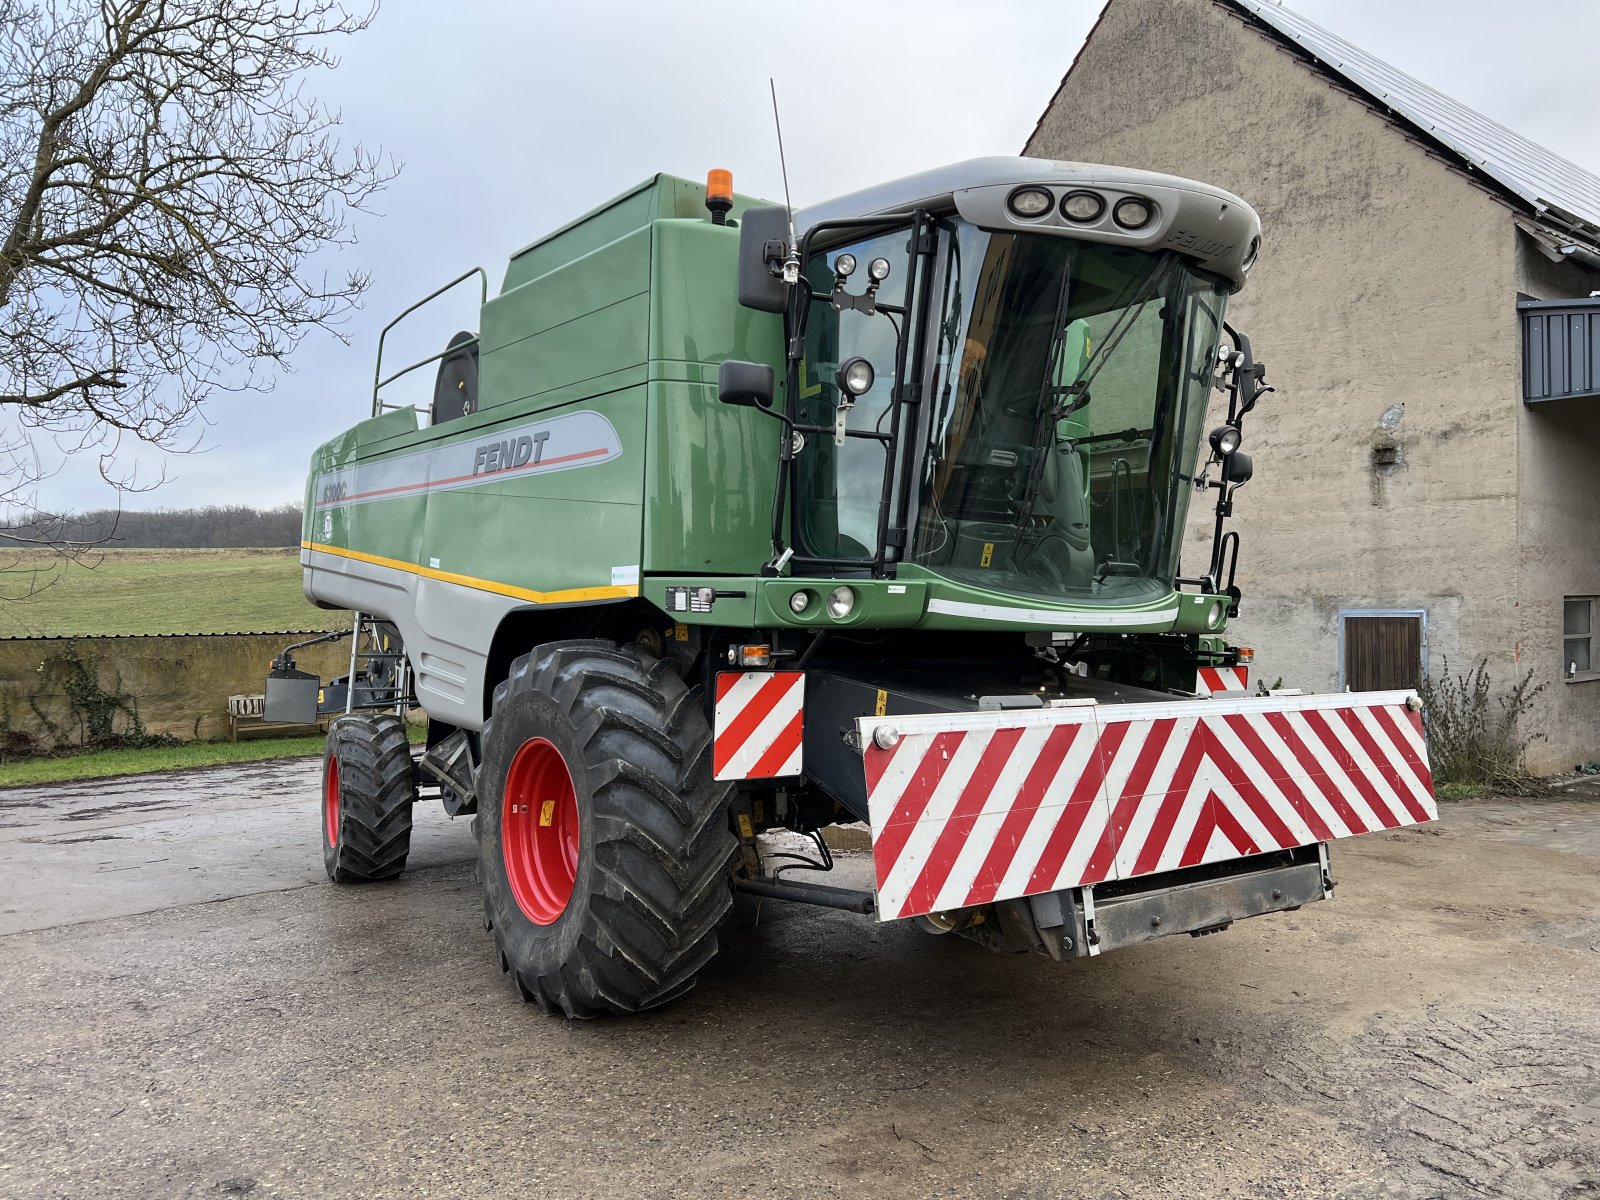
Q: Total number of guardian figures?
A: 0